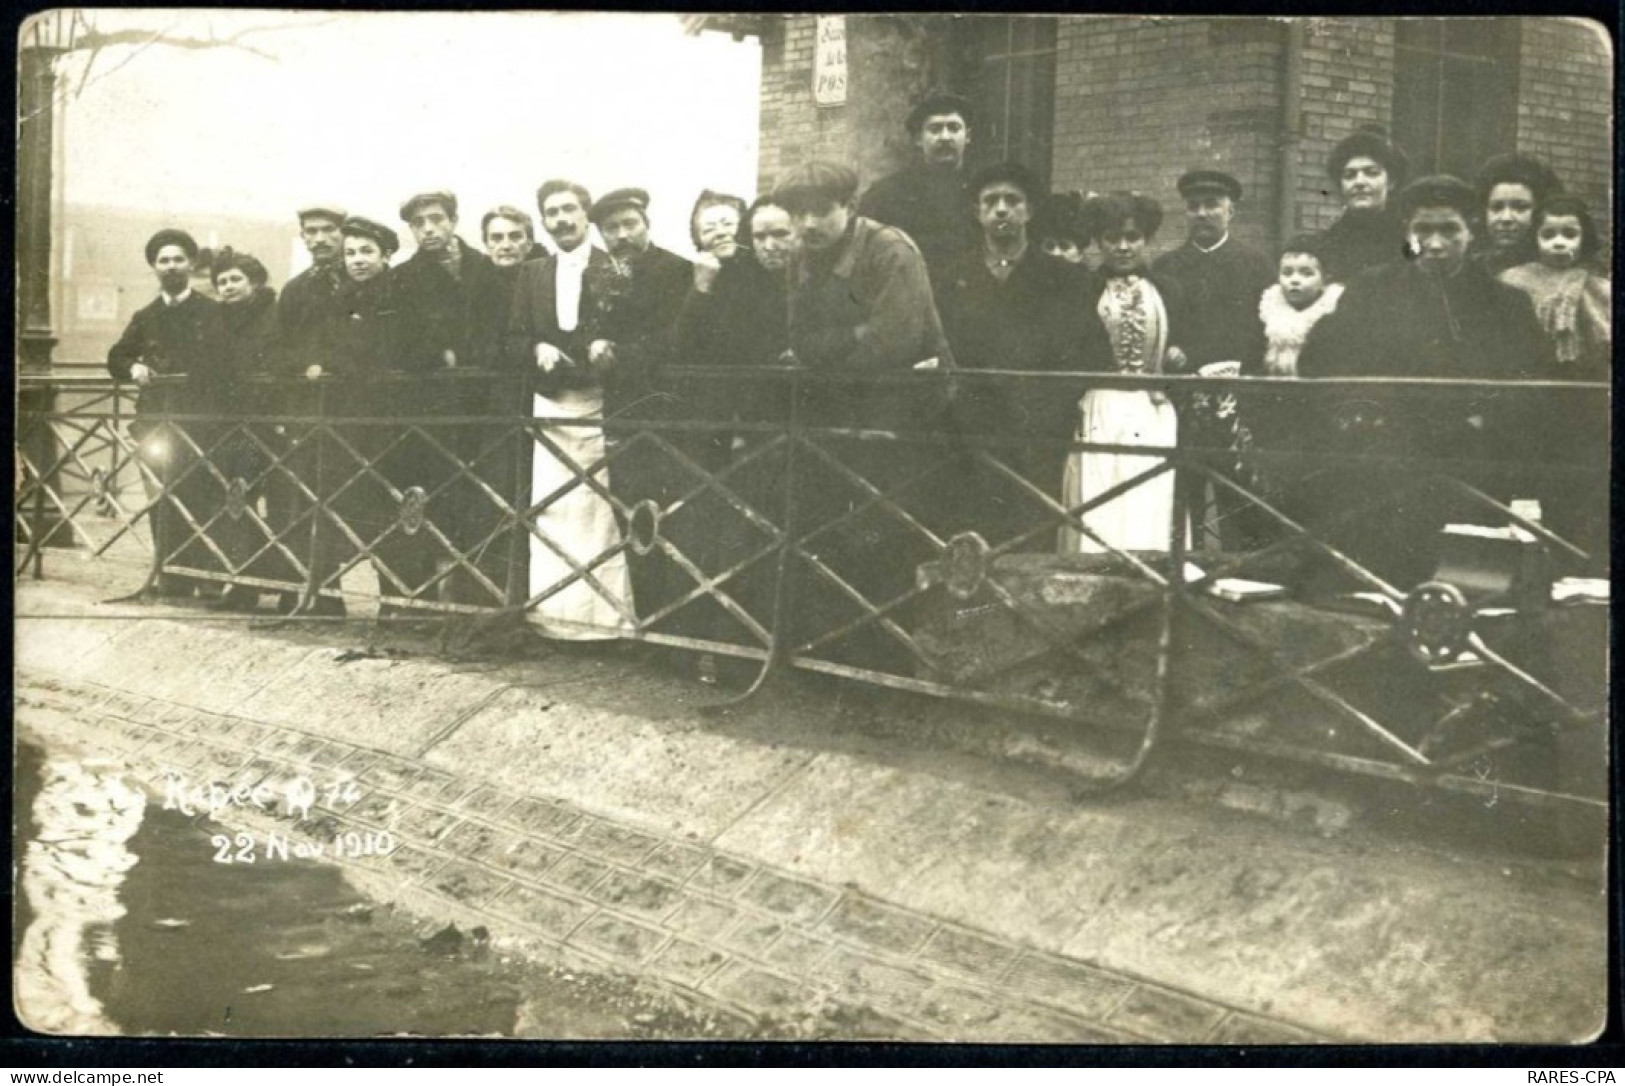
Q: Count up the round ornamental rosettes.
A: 6